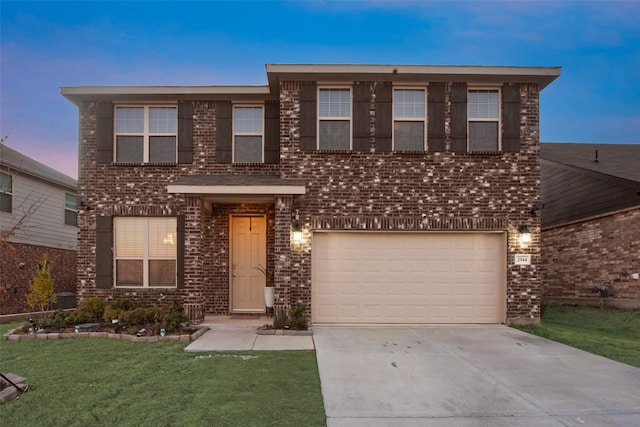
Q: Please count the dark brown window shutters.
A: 12